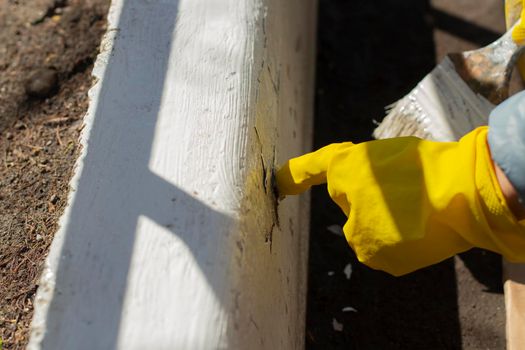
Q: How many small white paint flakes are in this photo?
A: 5